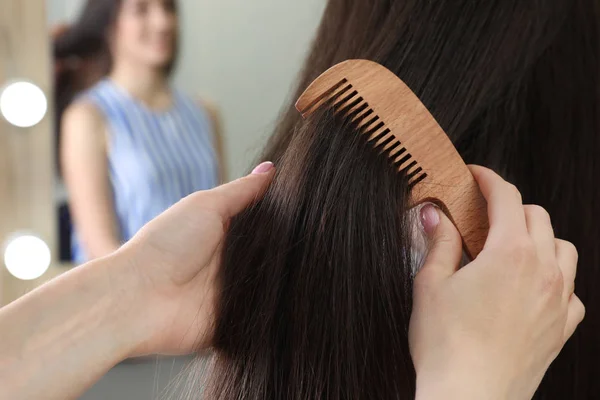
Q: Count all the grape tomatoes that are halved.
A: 0